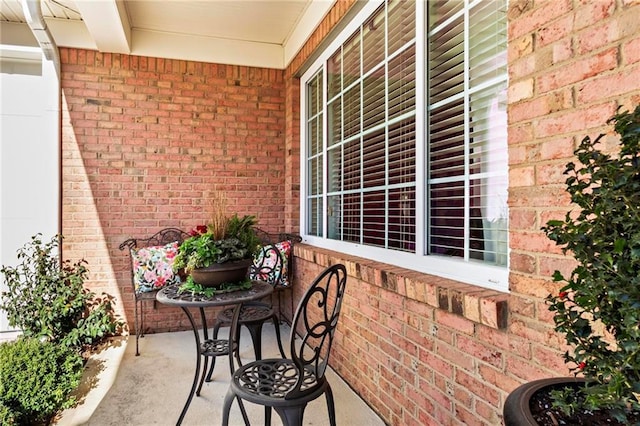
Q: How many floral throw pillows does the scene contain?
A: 2